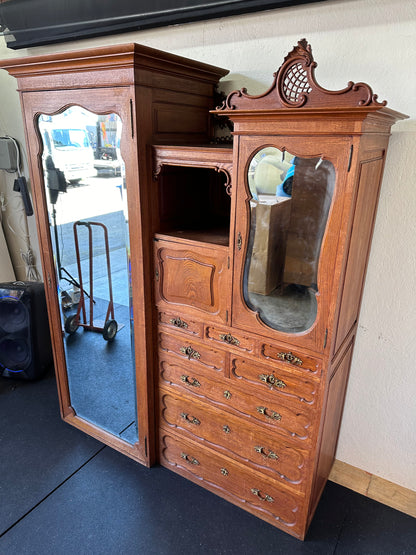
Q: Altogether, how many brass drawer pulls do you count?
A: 11